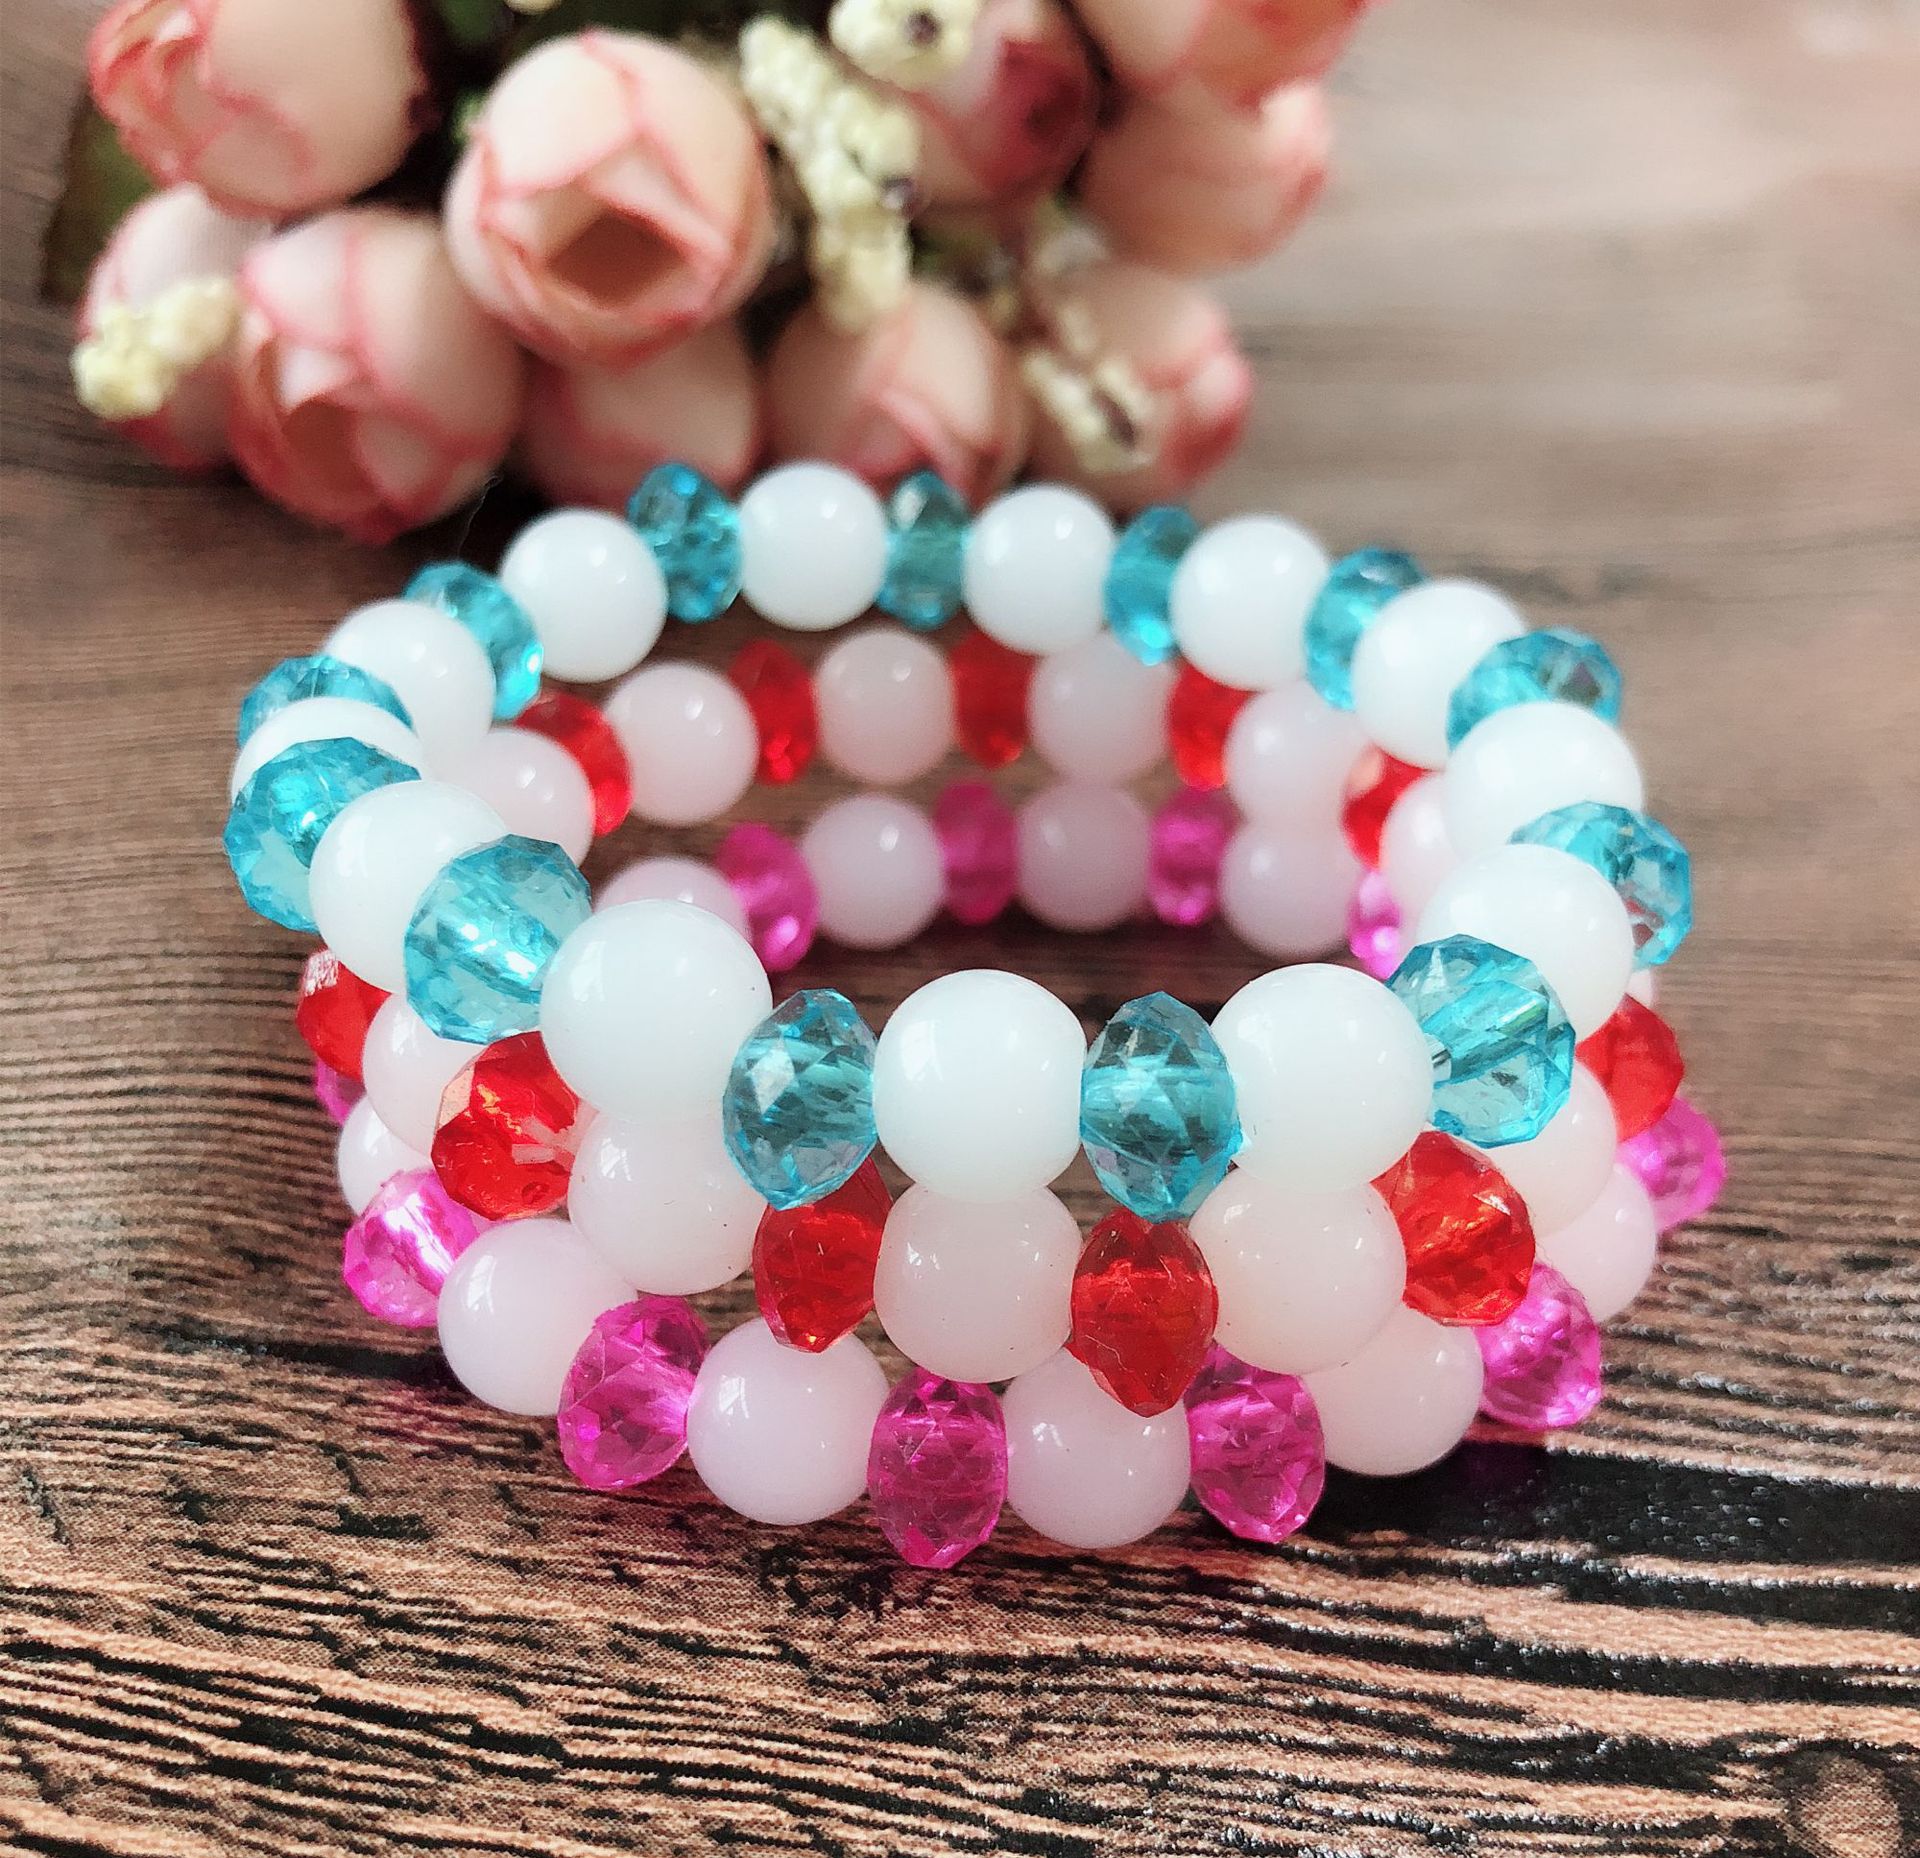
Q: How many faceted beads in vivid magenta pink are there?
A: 11